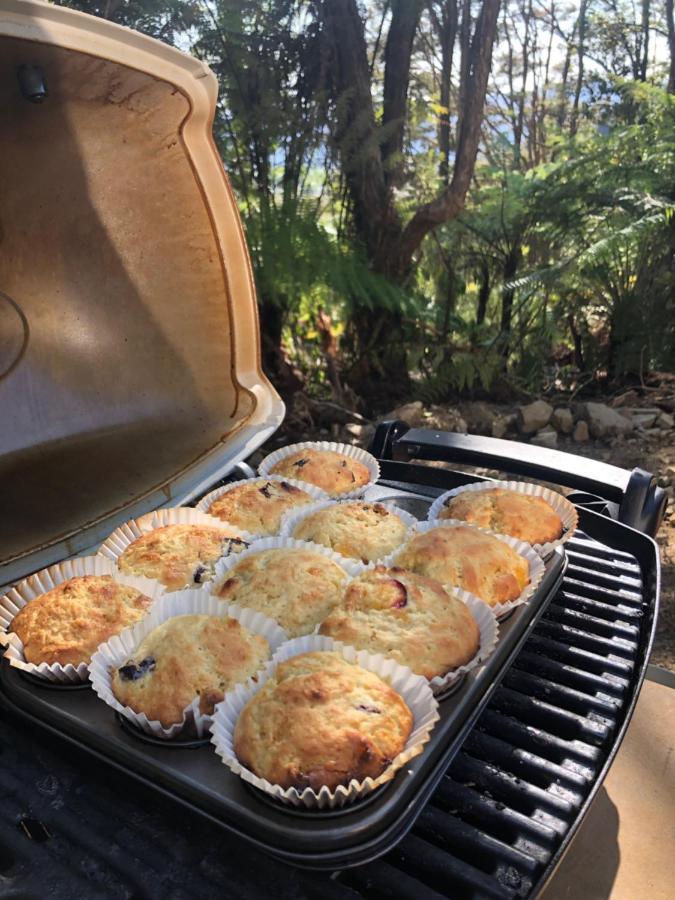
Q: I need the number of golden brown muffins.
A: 11